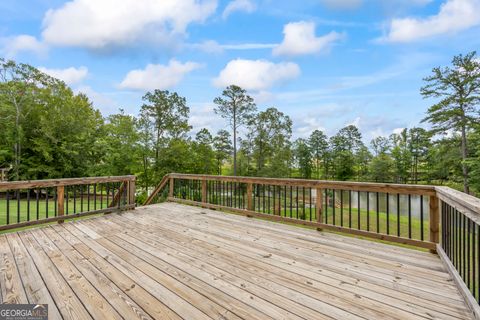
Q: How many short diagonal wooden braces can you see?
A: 2